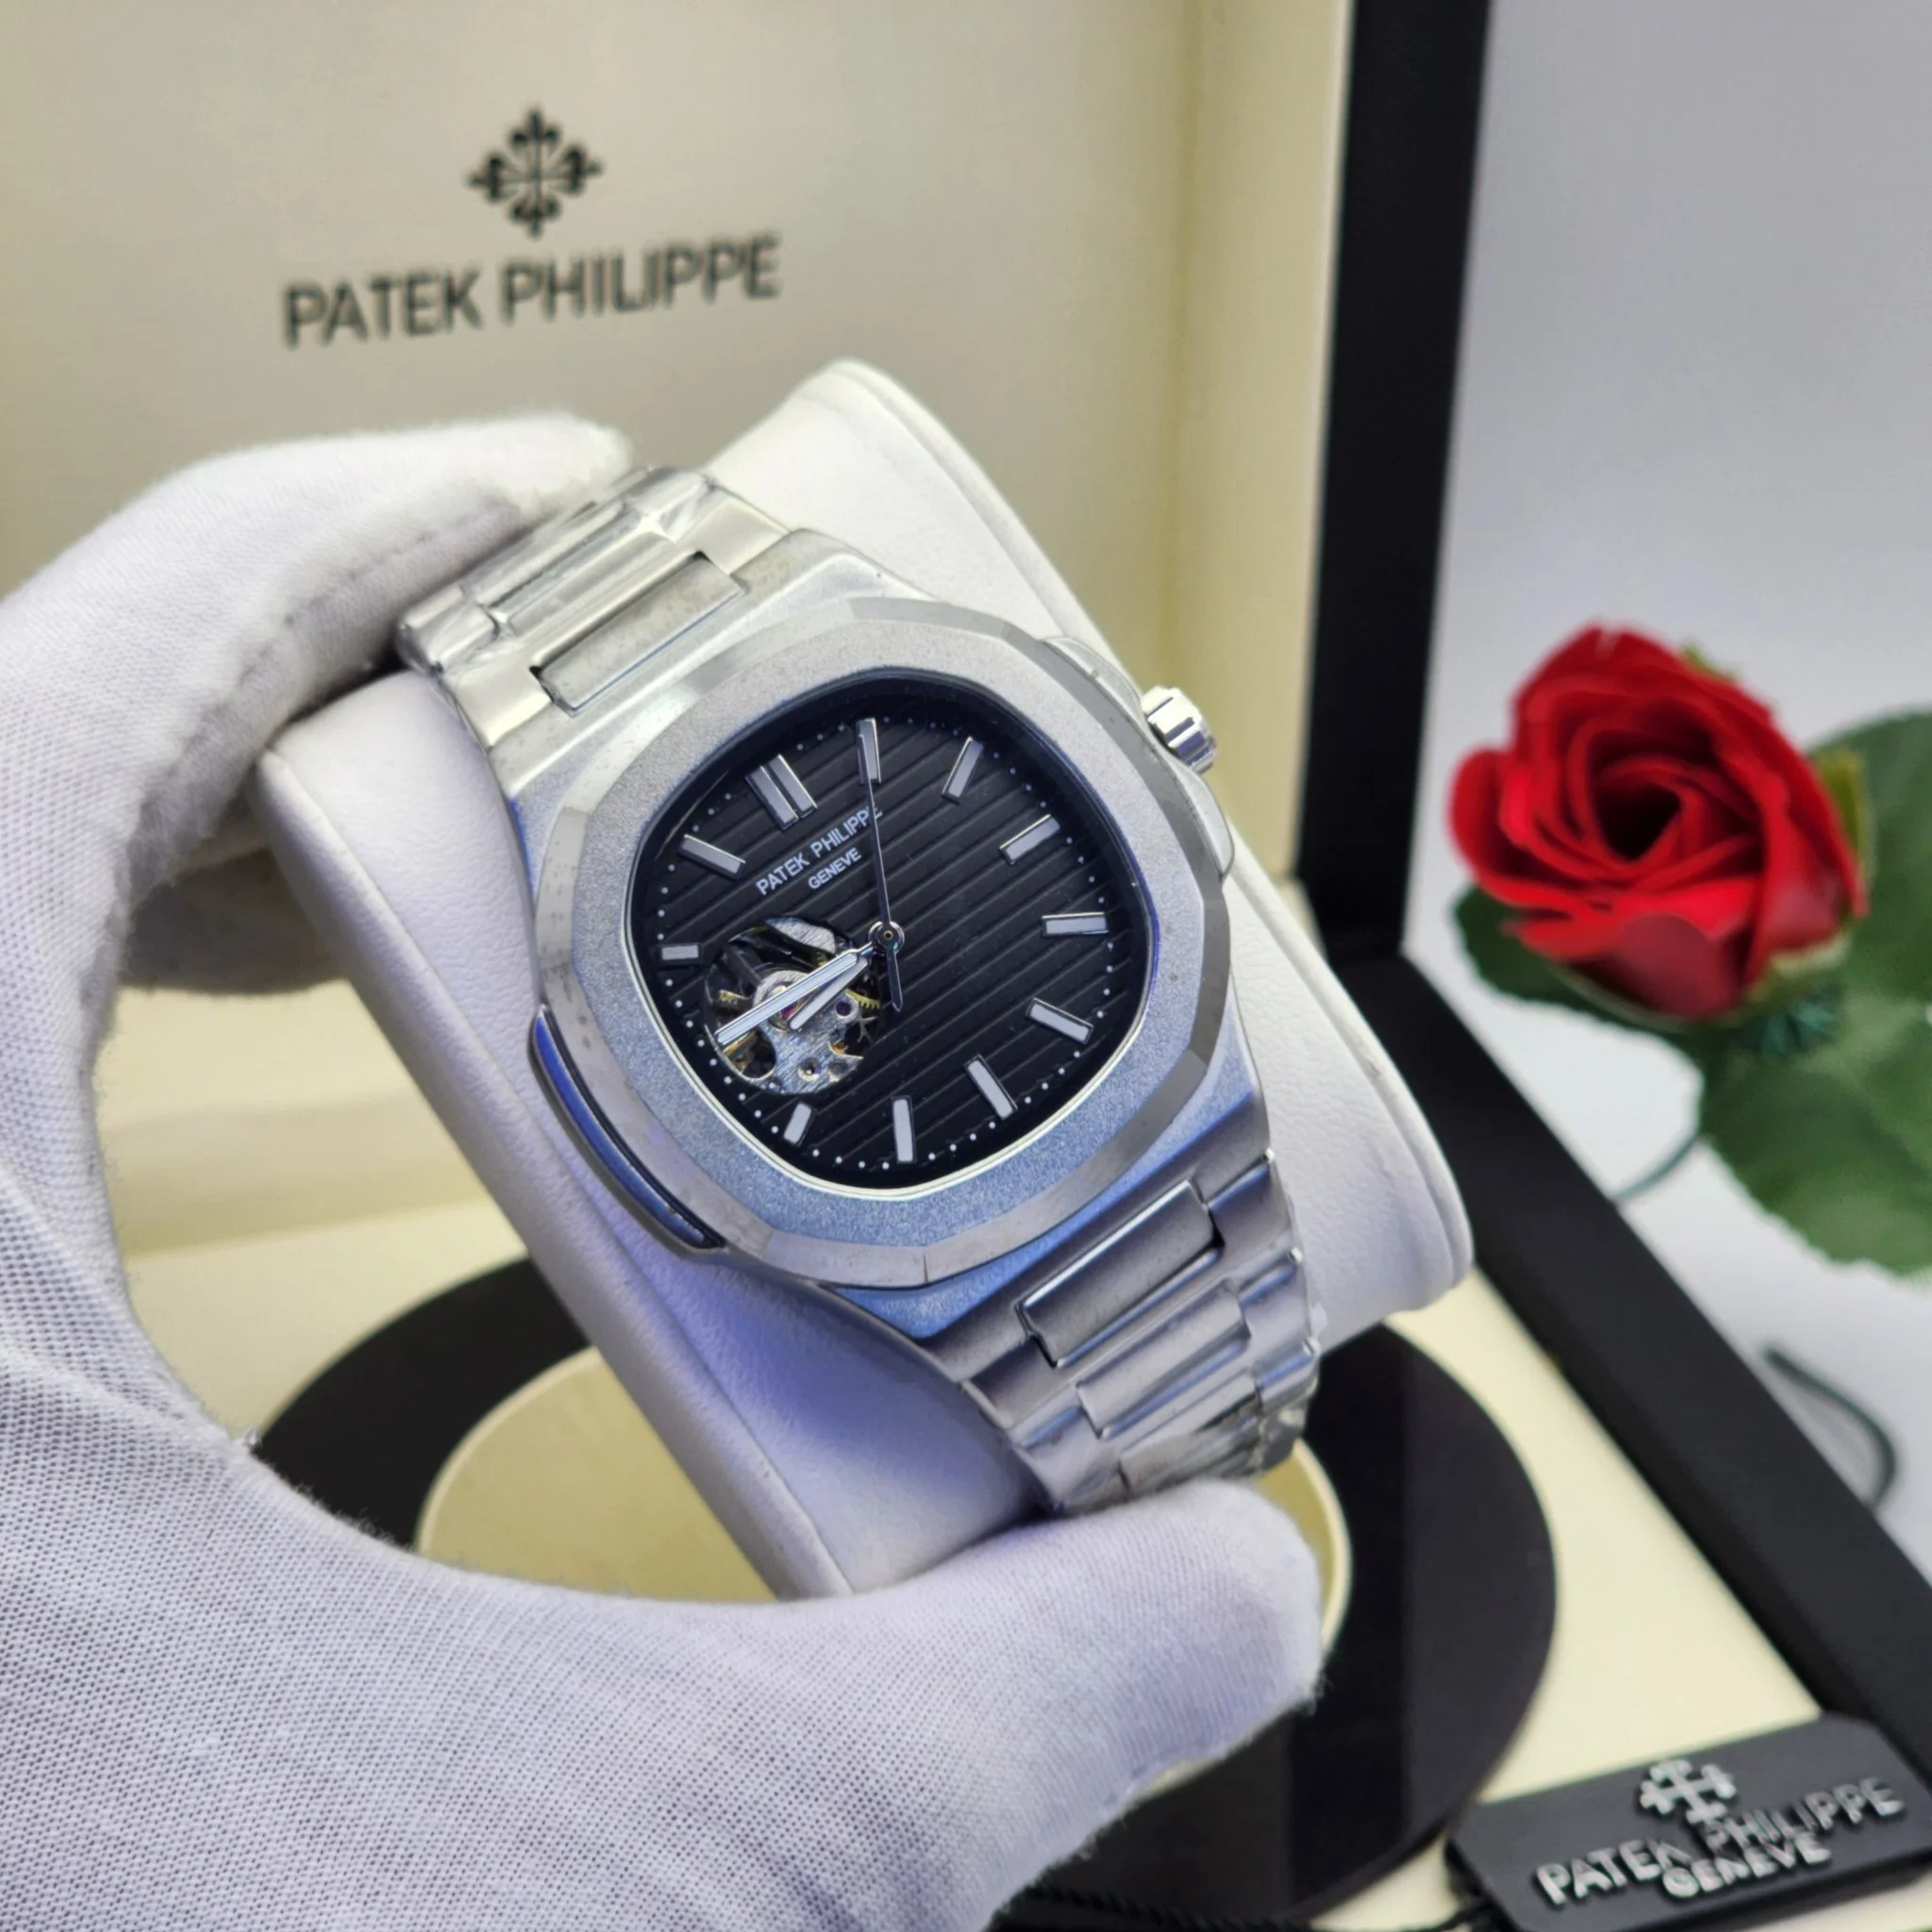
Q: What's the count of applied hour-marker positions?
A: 11